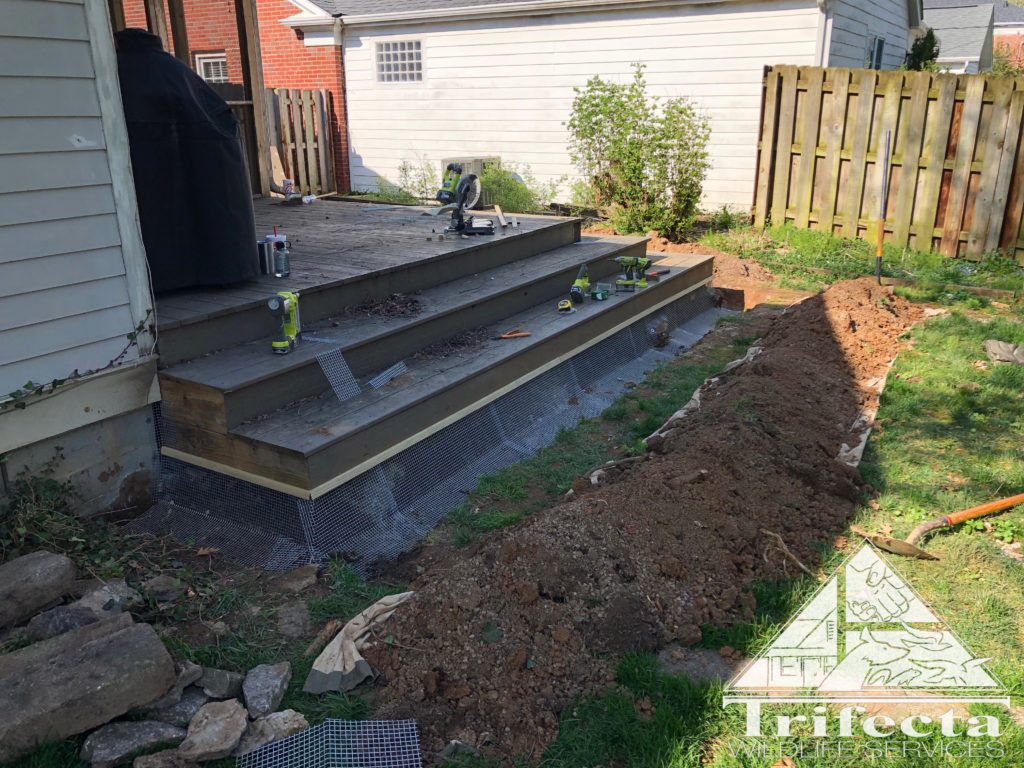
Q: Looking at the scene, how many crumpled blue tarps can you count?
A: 0